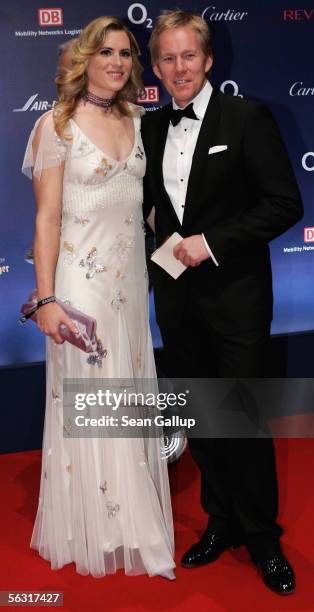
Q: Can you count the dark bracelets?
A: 1